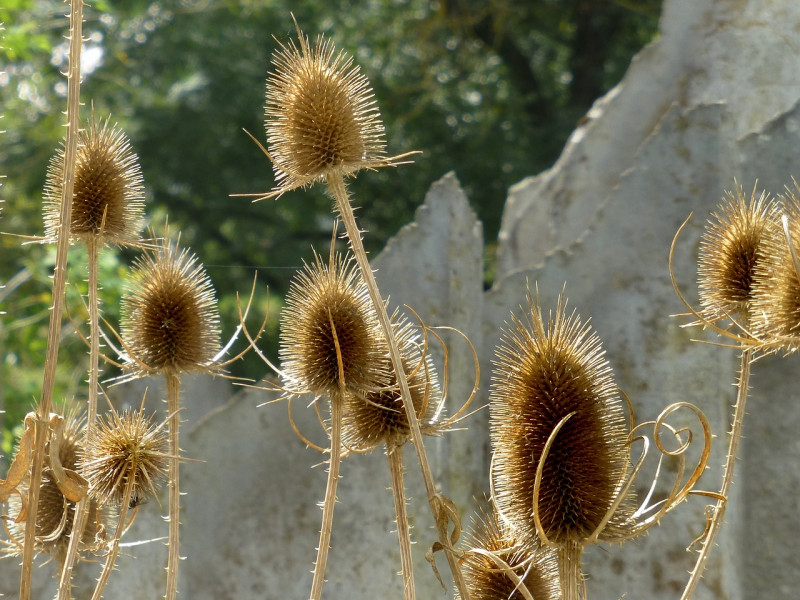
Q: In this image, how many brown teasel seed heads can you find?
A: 11